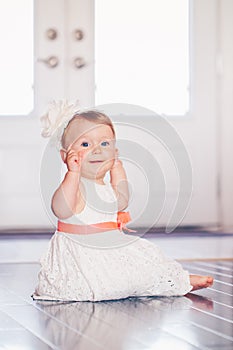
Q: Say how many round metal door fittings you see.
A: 4